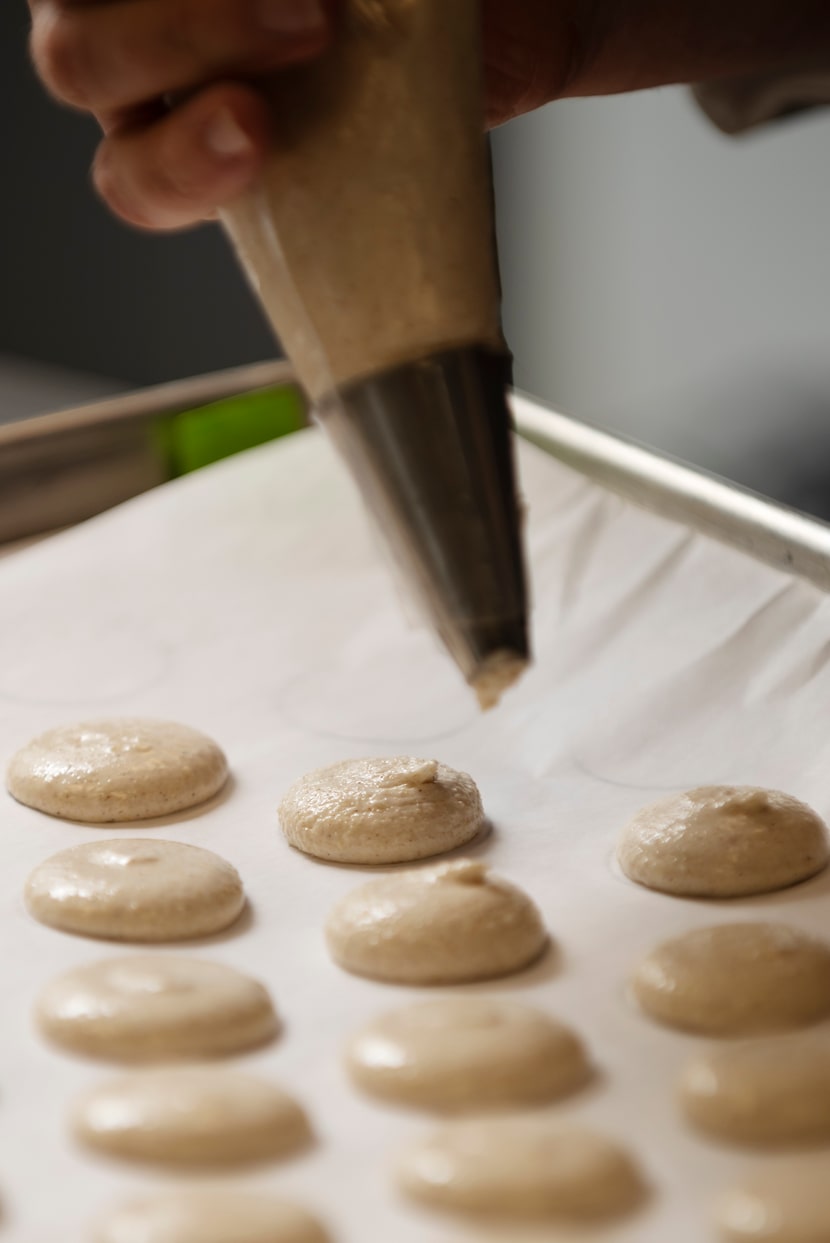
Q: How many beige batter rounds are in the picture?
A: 13